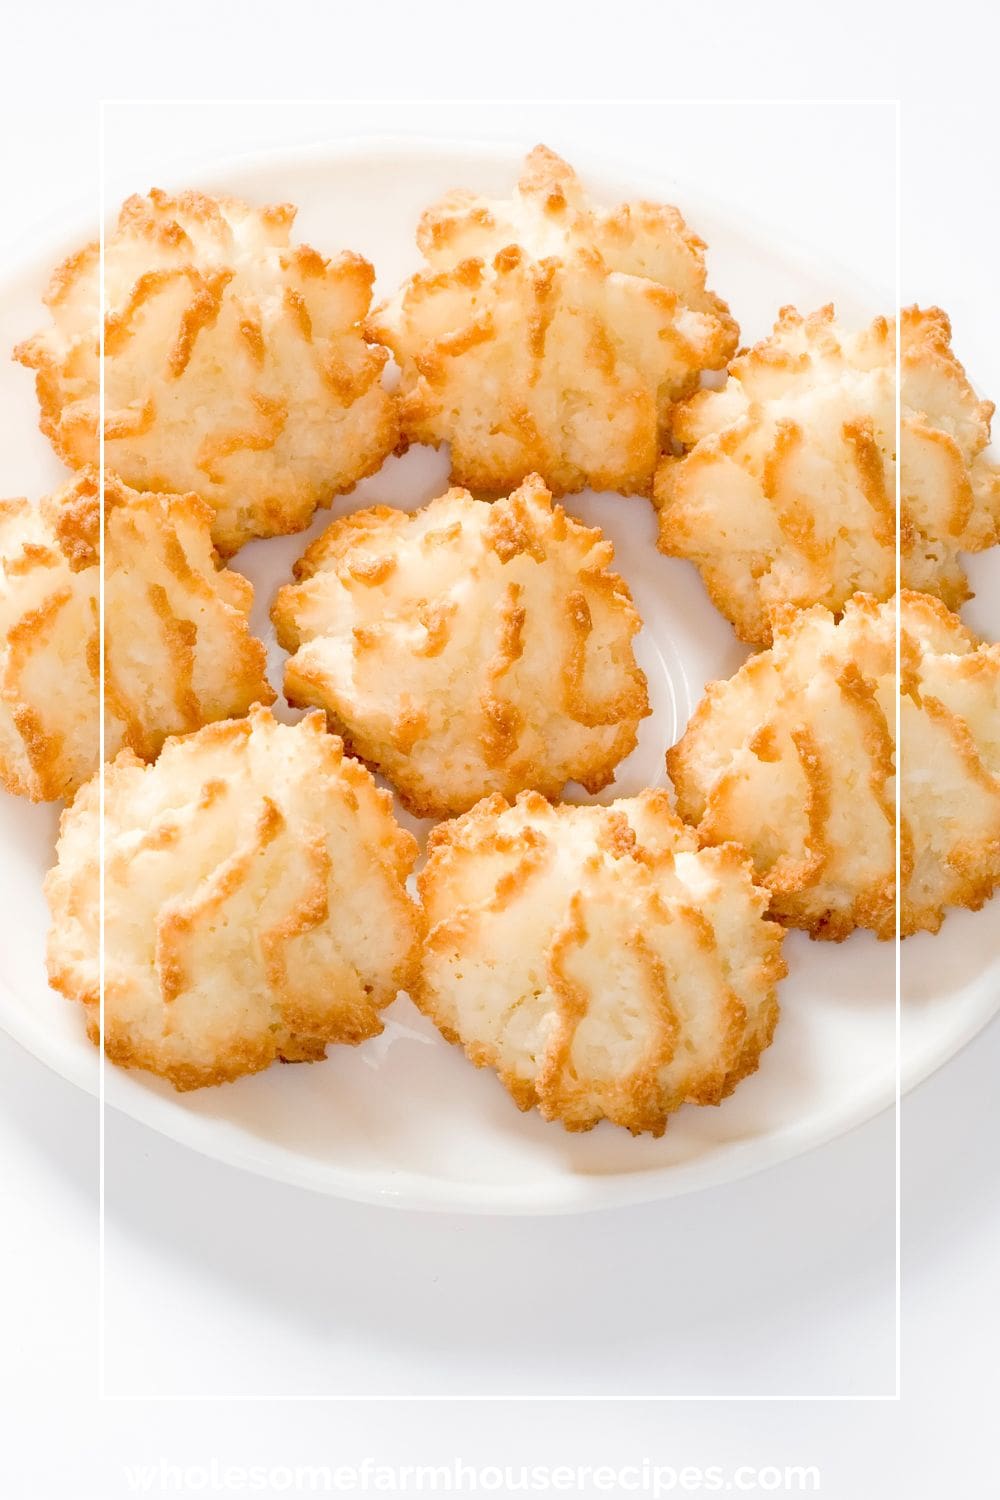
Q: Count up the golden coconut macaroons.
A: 8